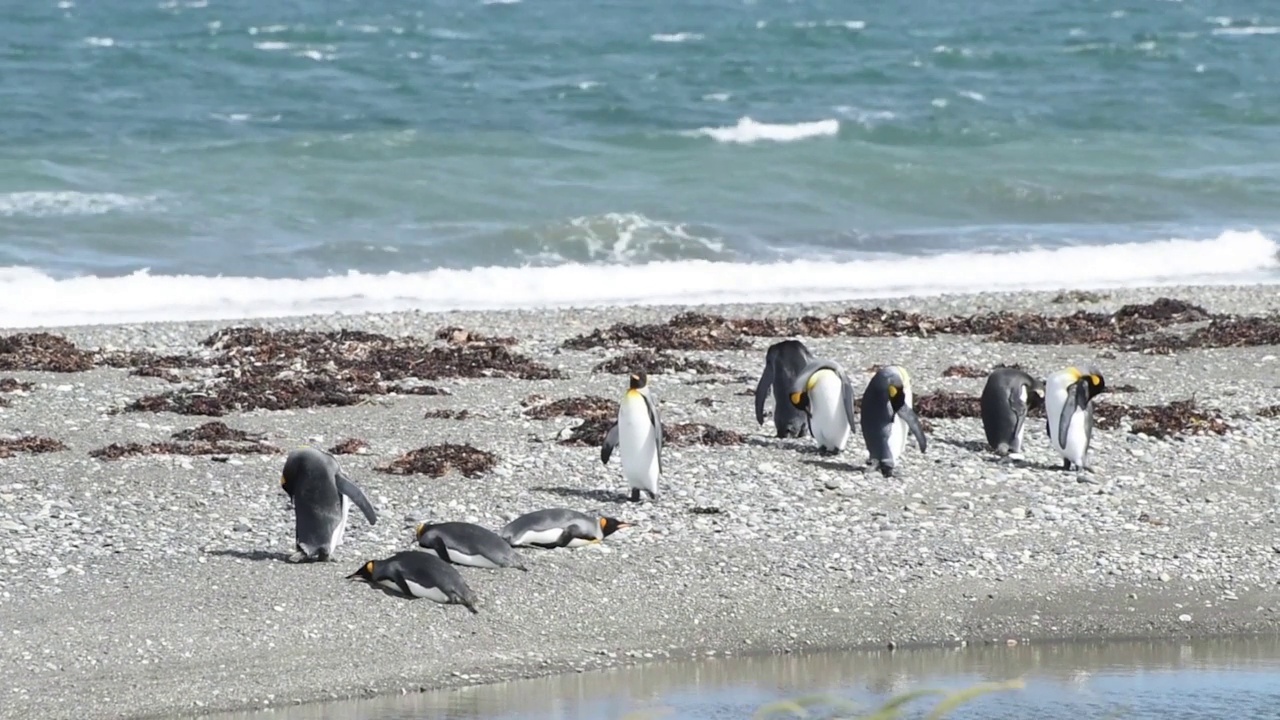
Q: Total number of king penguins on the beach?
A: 10